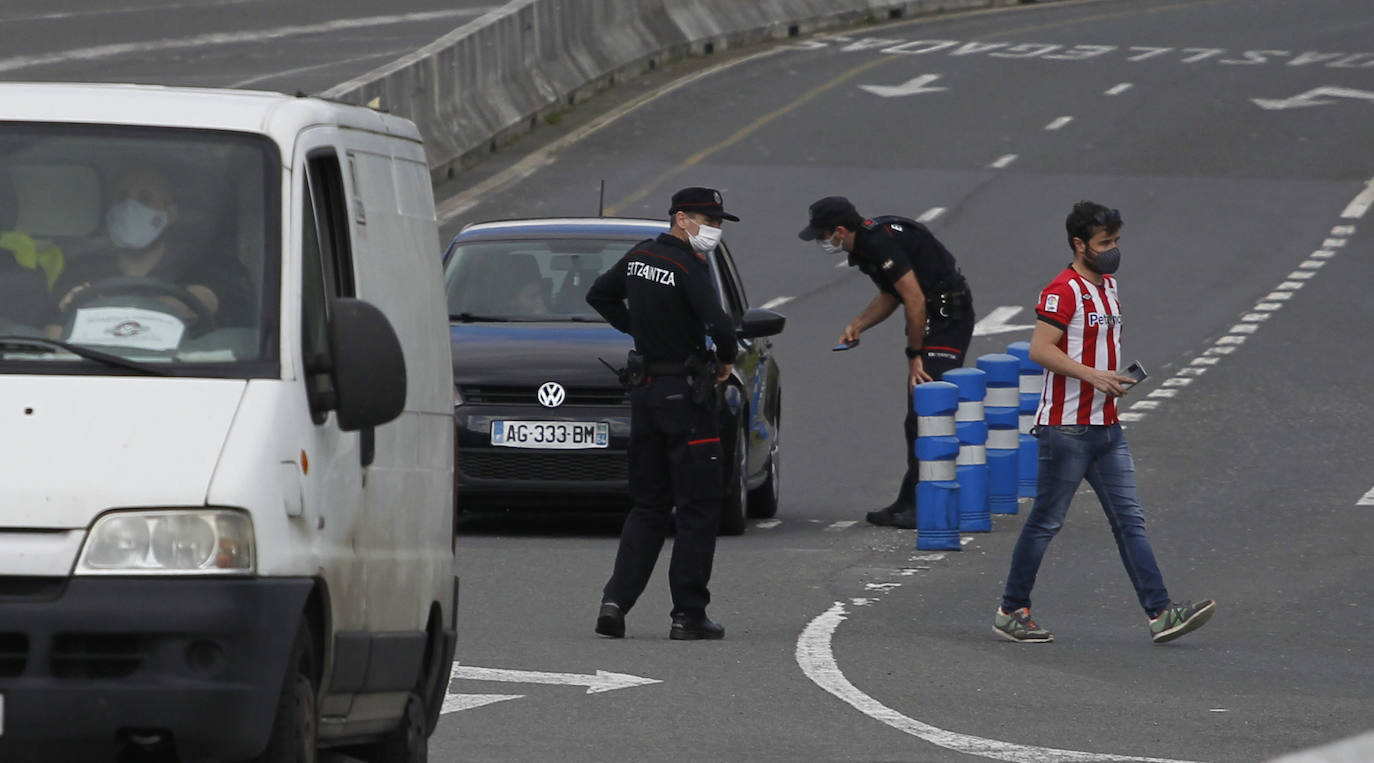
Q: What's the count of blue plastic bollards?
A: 4